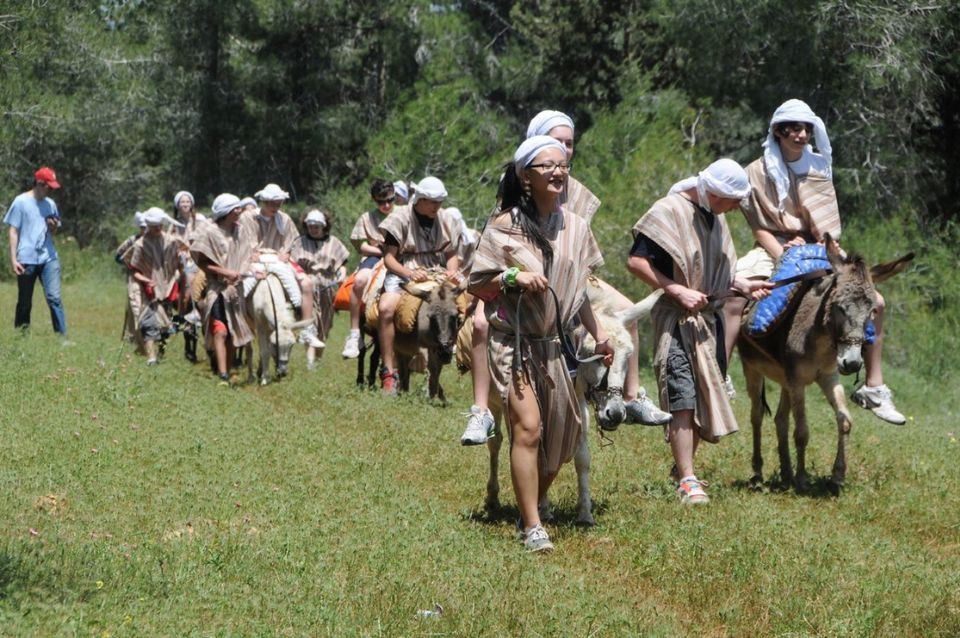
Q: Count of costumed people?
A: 15